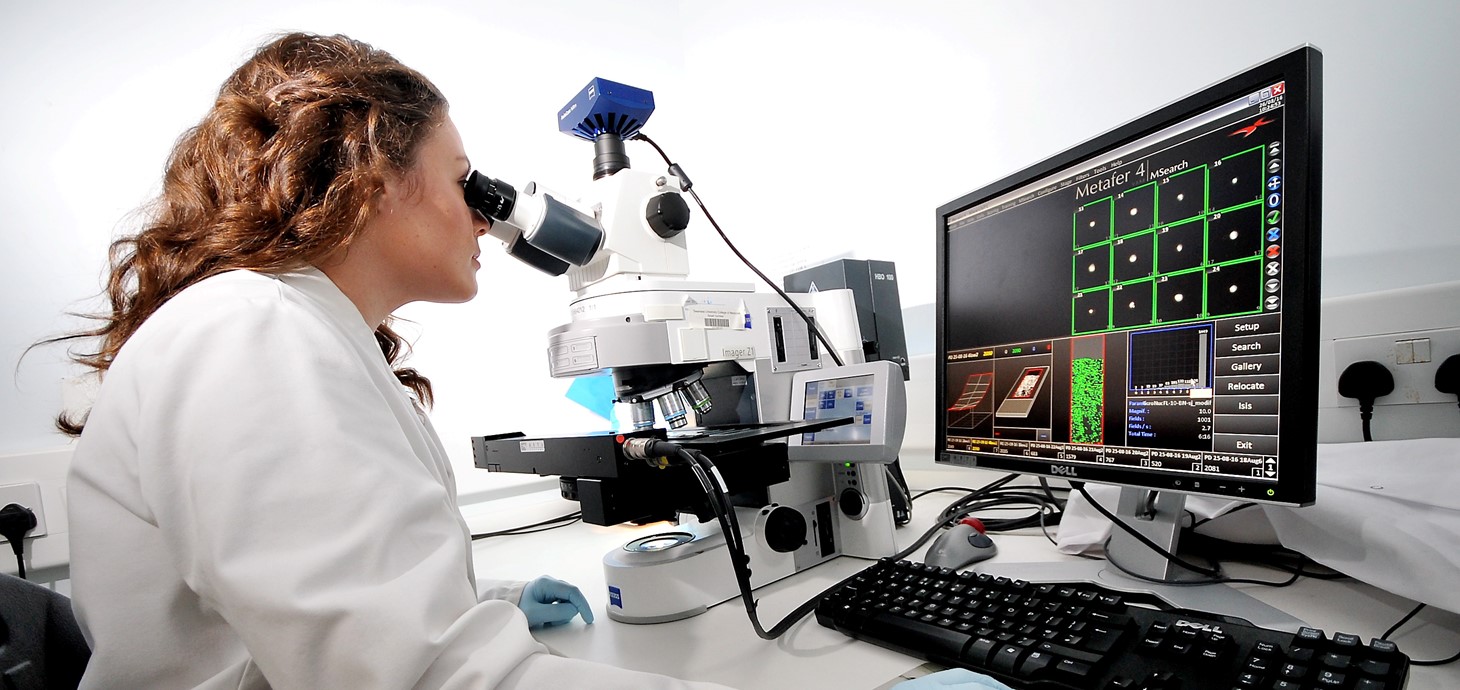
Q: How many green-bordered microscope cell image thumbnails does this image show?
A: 12